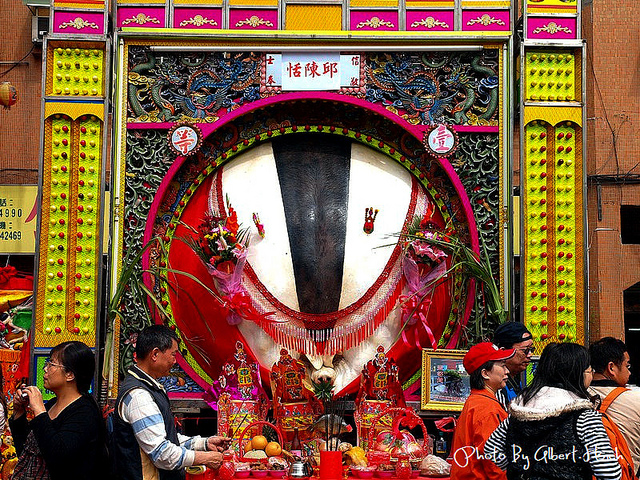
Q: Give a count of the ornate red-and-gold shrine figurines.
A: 3